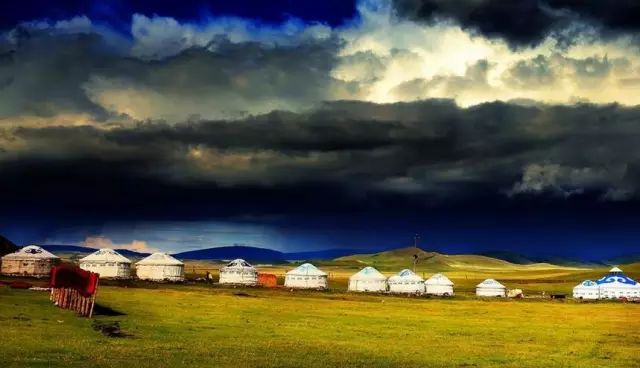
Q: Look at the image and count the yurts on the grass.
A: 11